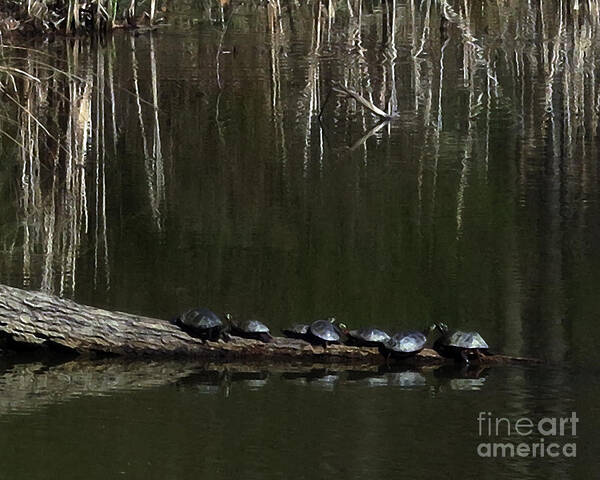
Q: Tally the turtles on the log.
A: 7